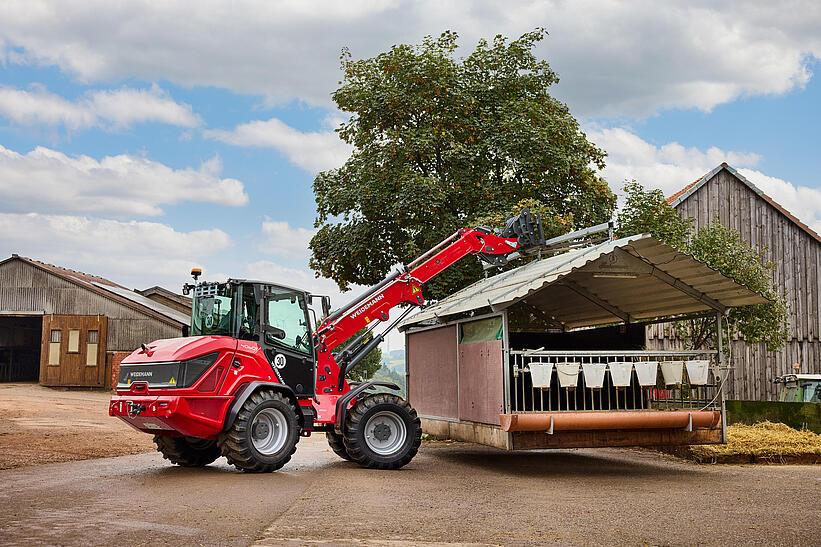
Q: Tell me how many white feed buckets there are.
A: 7